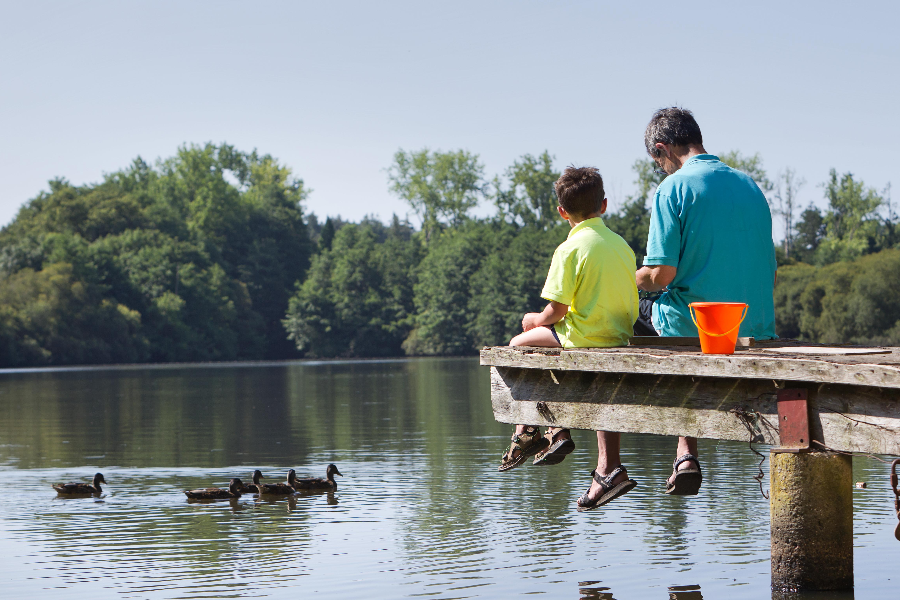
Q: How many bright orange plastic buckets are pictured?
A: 1